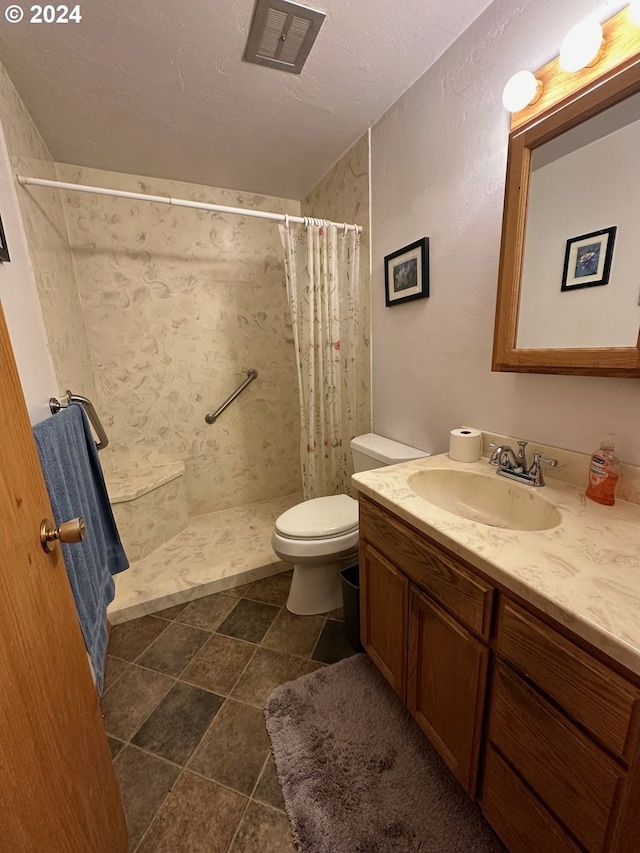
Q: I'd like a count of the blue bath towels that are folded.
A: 1